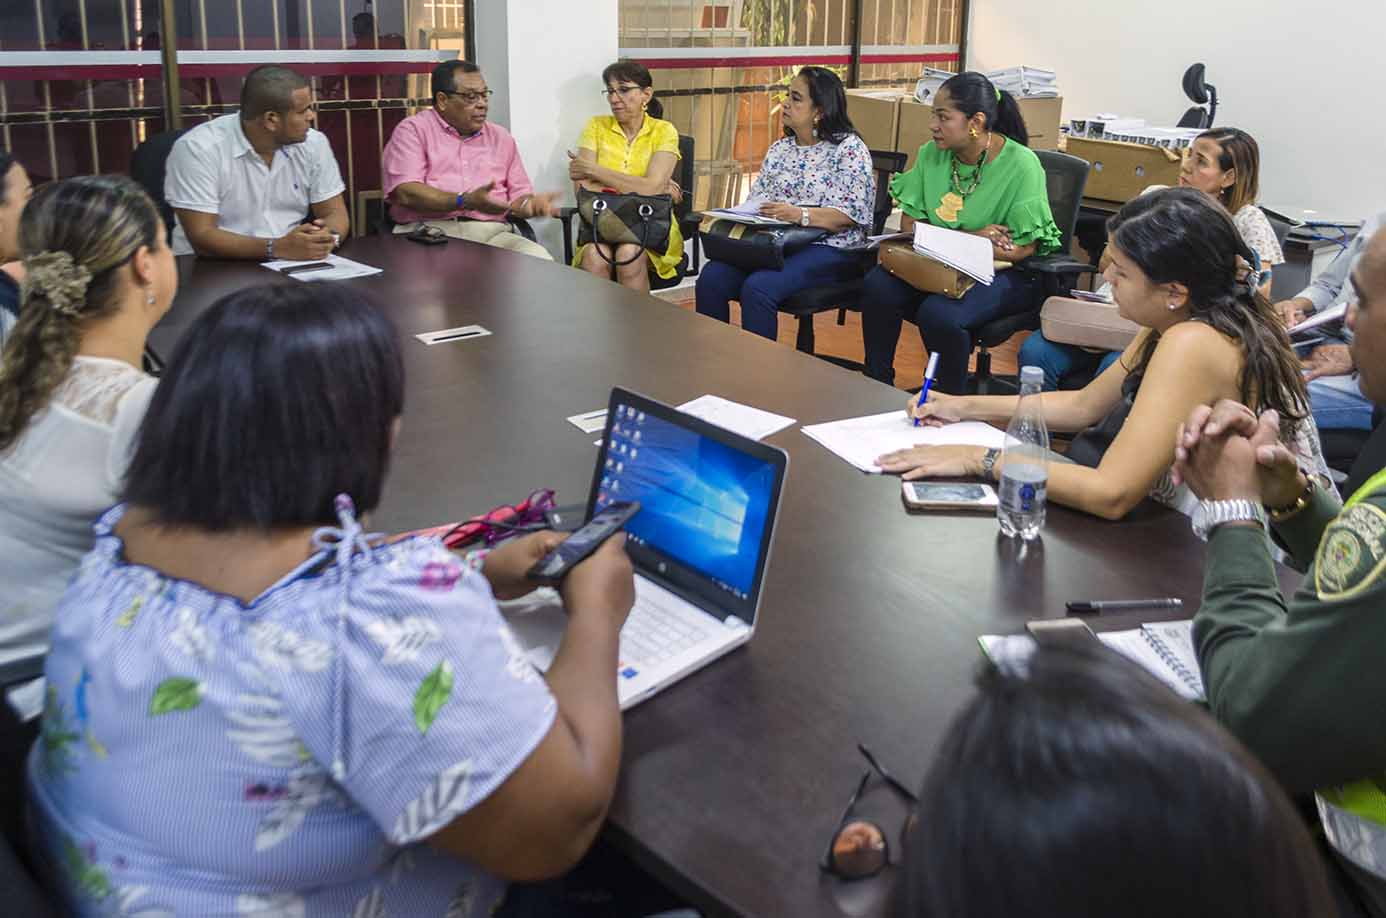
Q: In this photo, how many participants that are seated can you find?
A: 13